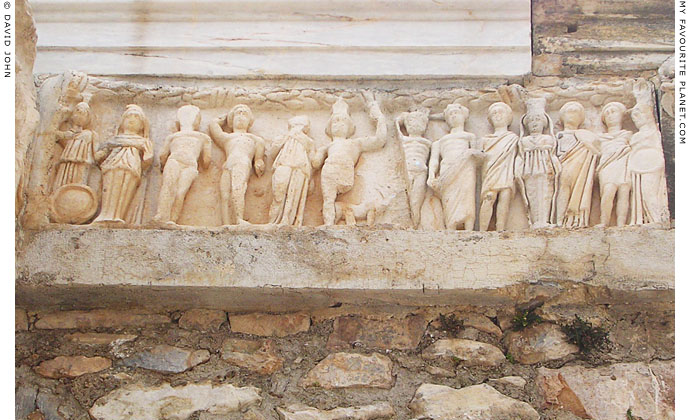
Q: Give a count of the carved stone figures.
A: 13